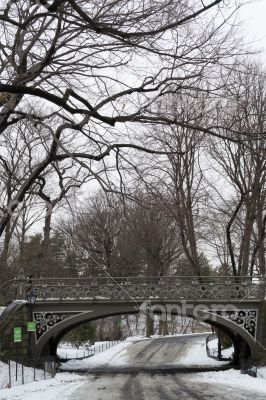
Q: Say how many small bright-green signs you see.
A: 2